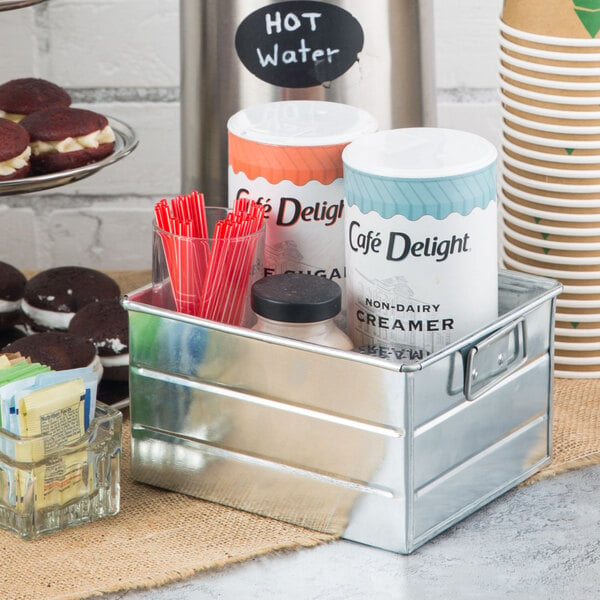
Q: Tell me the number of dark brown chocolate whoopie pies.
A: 4